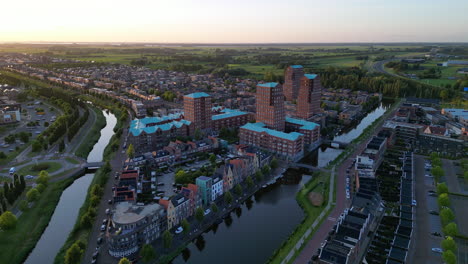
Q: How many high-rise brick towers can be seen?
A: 4